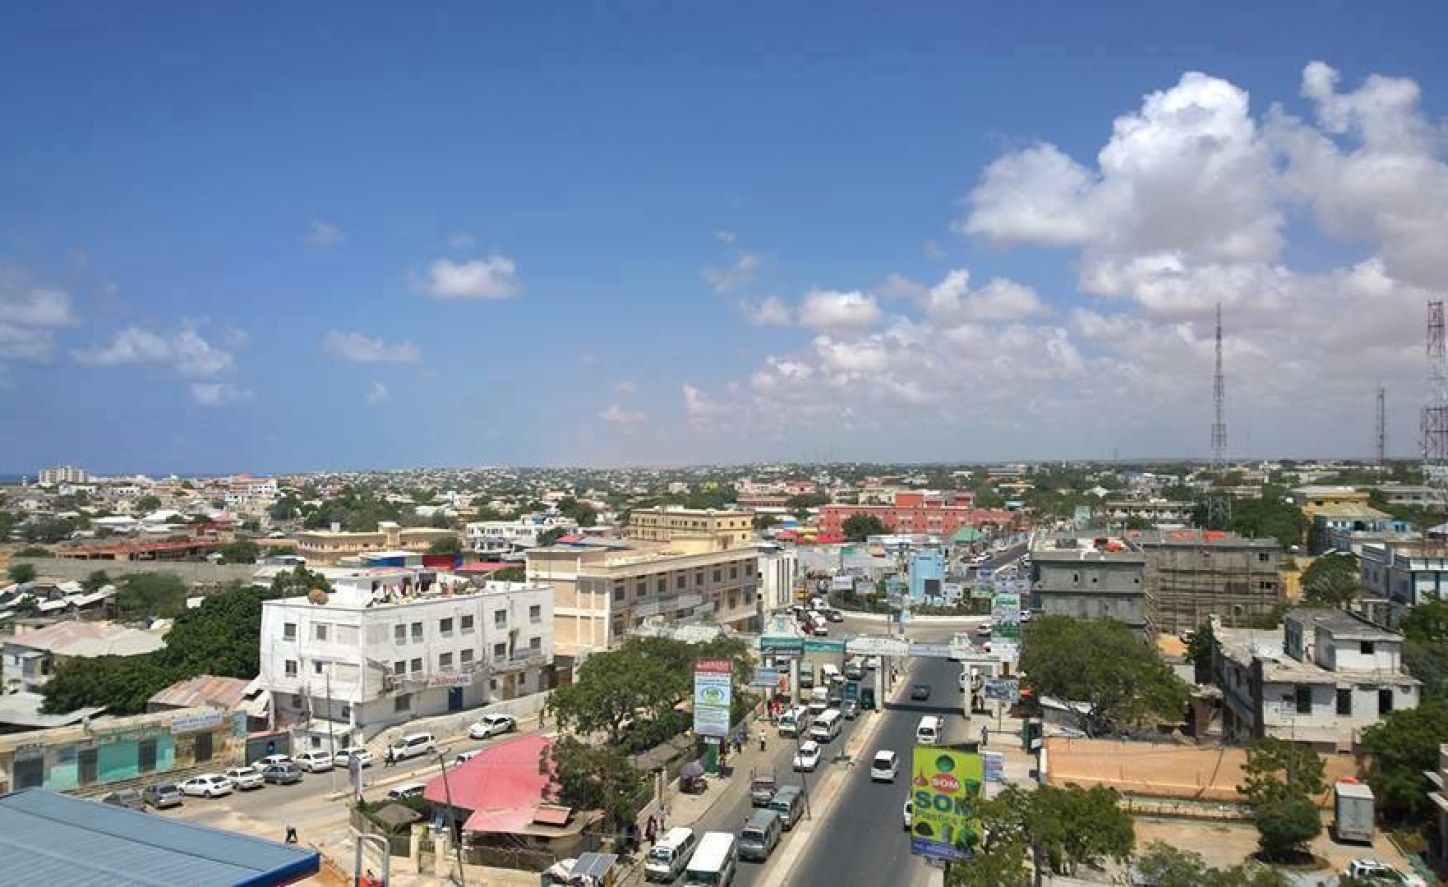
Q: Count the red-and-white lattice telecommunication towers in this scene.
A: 1